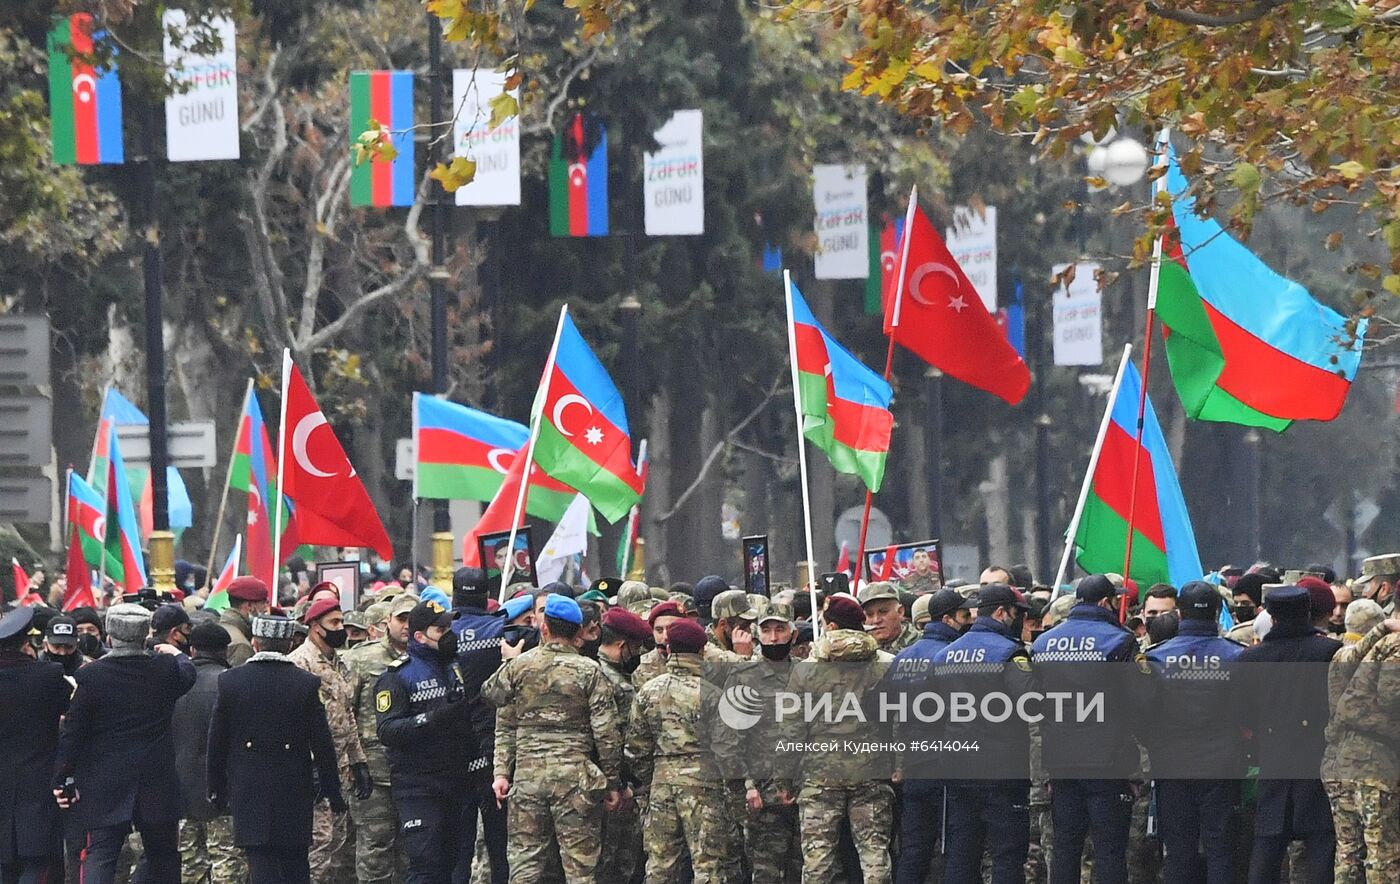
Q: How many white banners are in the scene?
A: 6